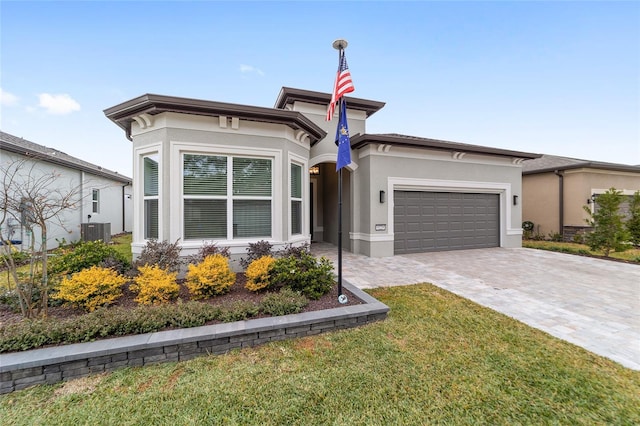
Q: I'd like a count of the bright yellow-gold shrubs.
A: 4